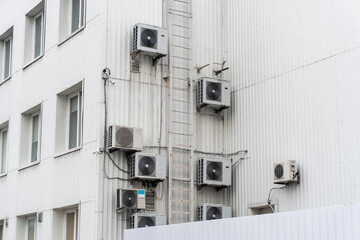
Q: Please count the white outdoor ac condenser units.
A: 9